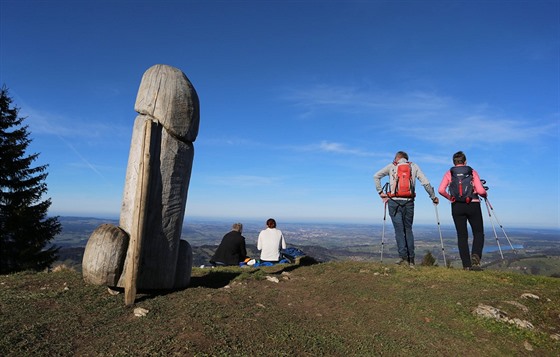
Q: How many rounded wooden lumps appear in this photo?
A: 2